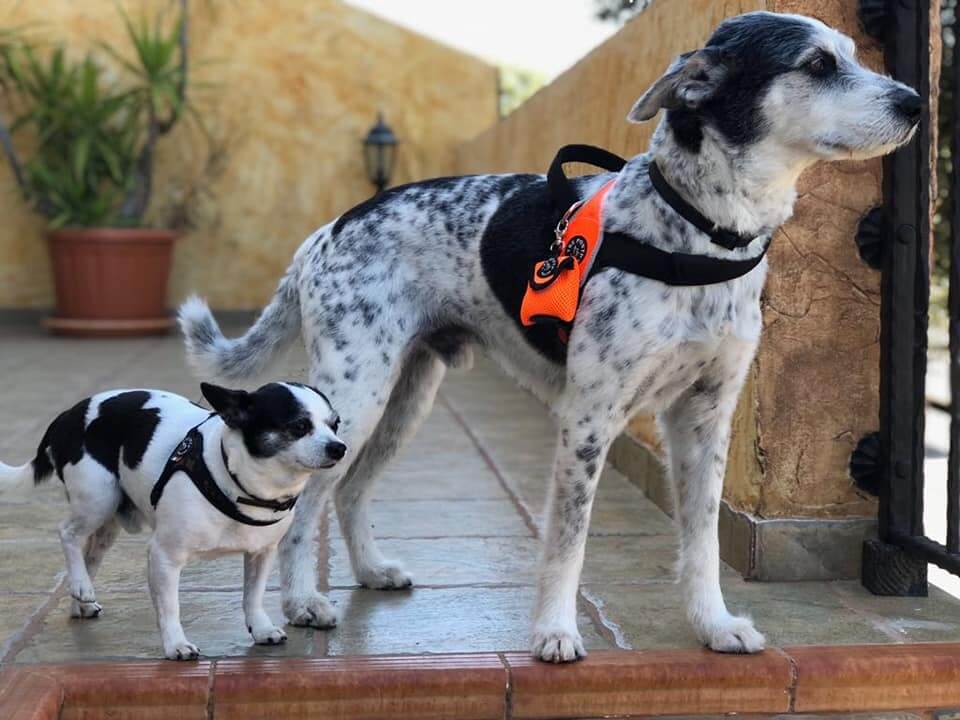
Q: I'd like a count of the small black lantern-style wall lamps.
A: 1